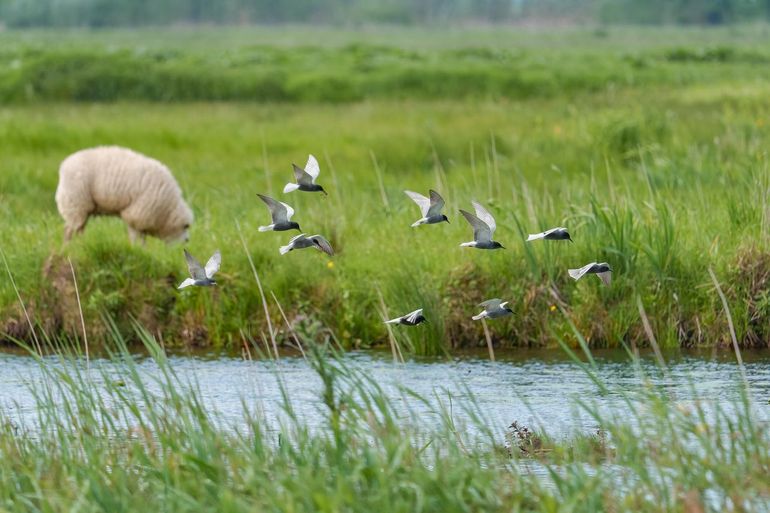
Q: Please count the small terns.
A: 10